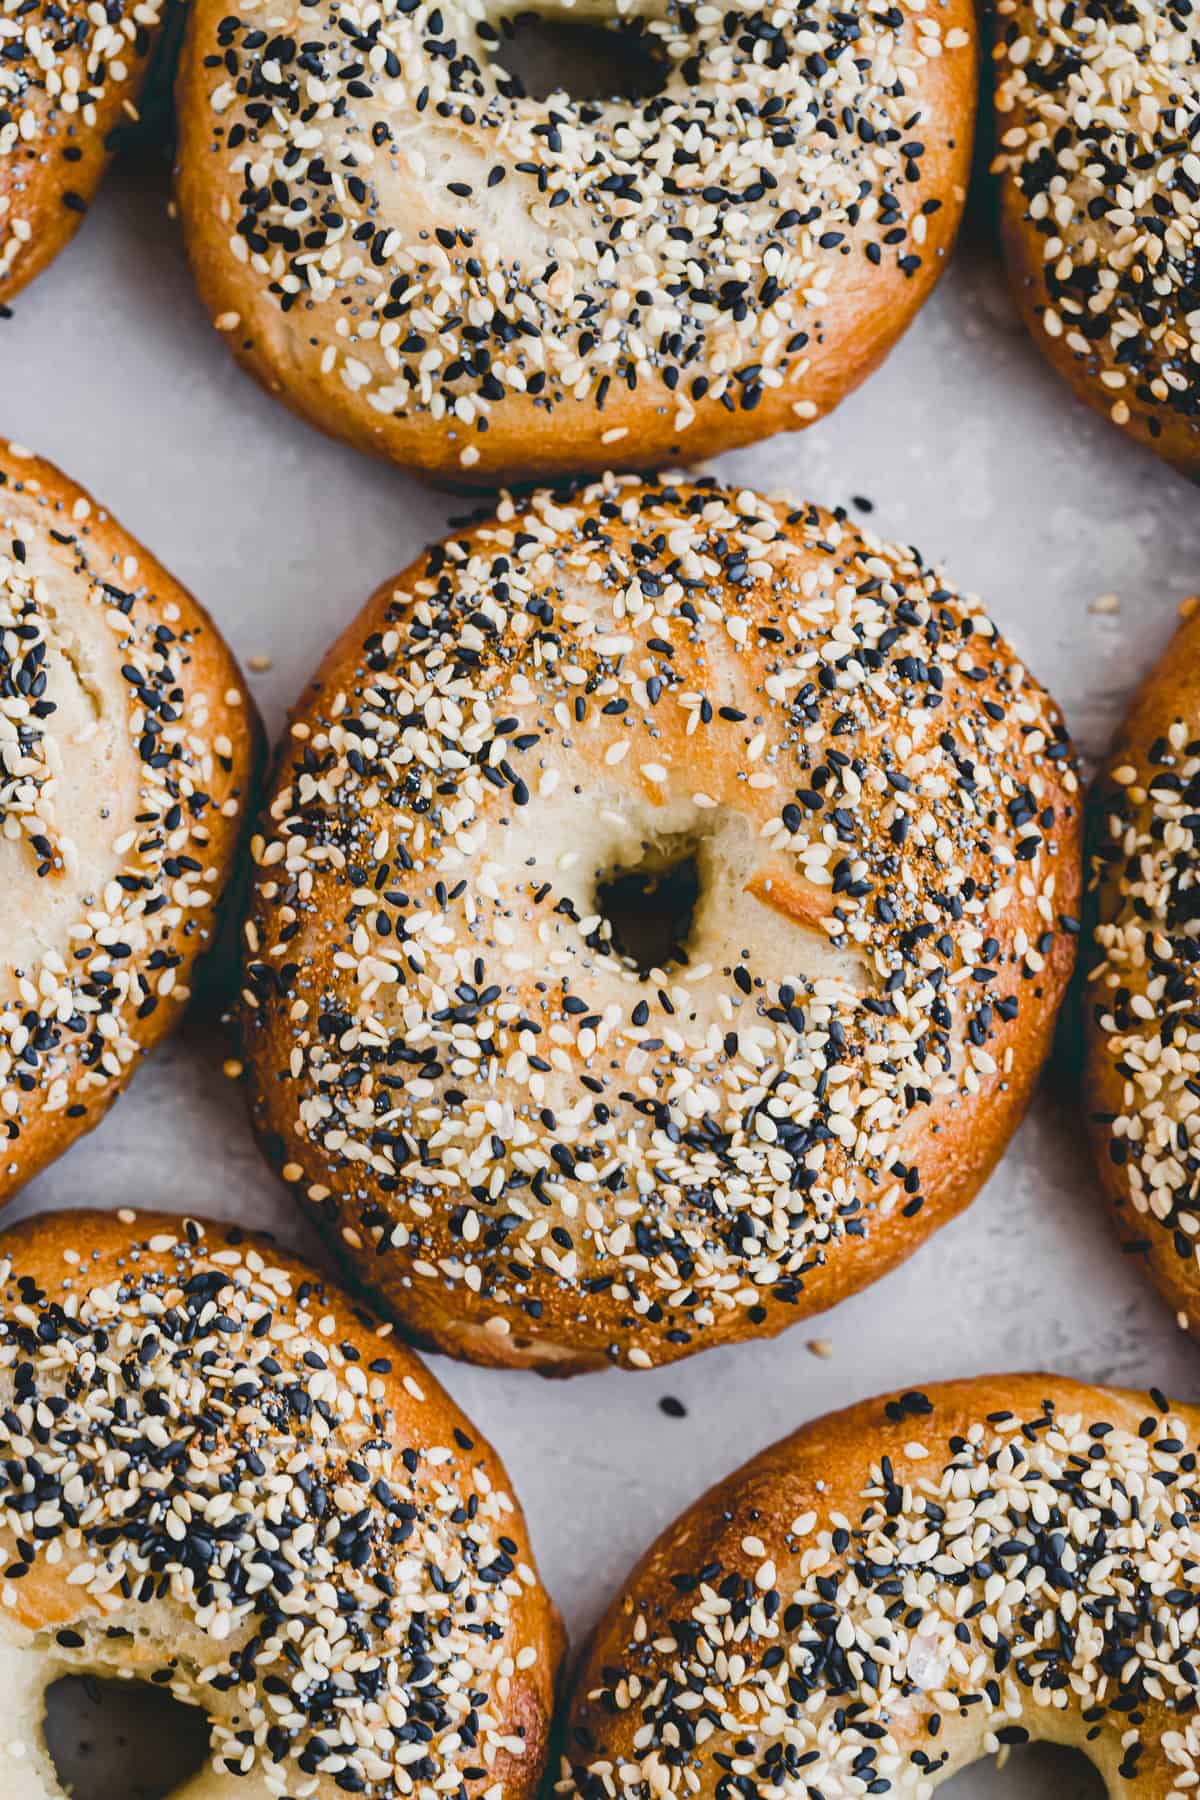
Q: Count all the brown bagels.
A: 8